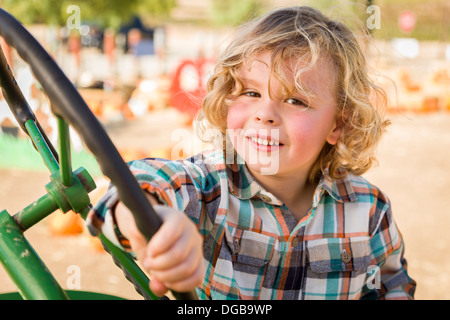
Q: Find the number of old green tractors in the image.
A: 1